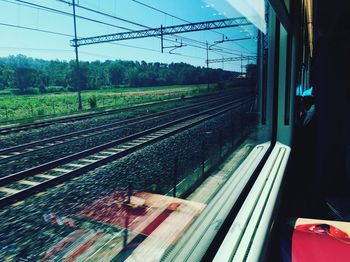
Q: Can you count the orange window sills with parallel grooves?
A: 0